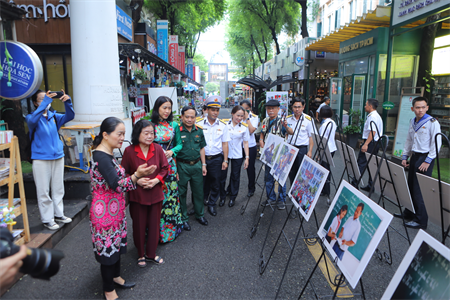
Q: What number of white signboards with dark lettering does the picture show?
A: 1